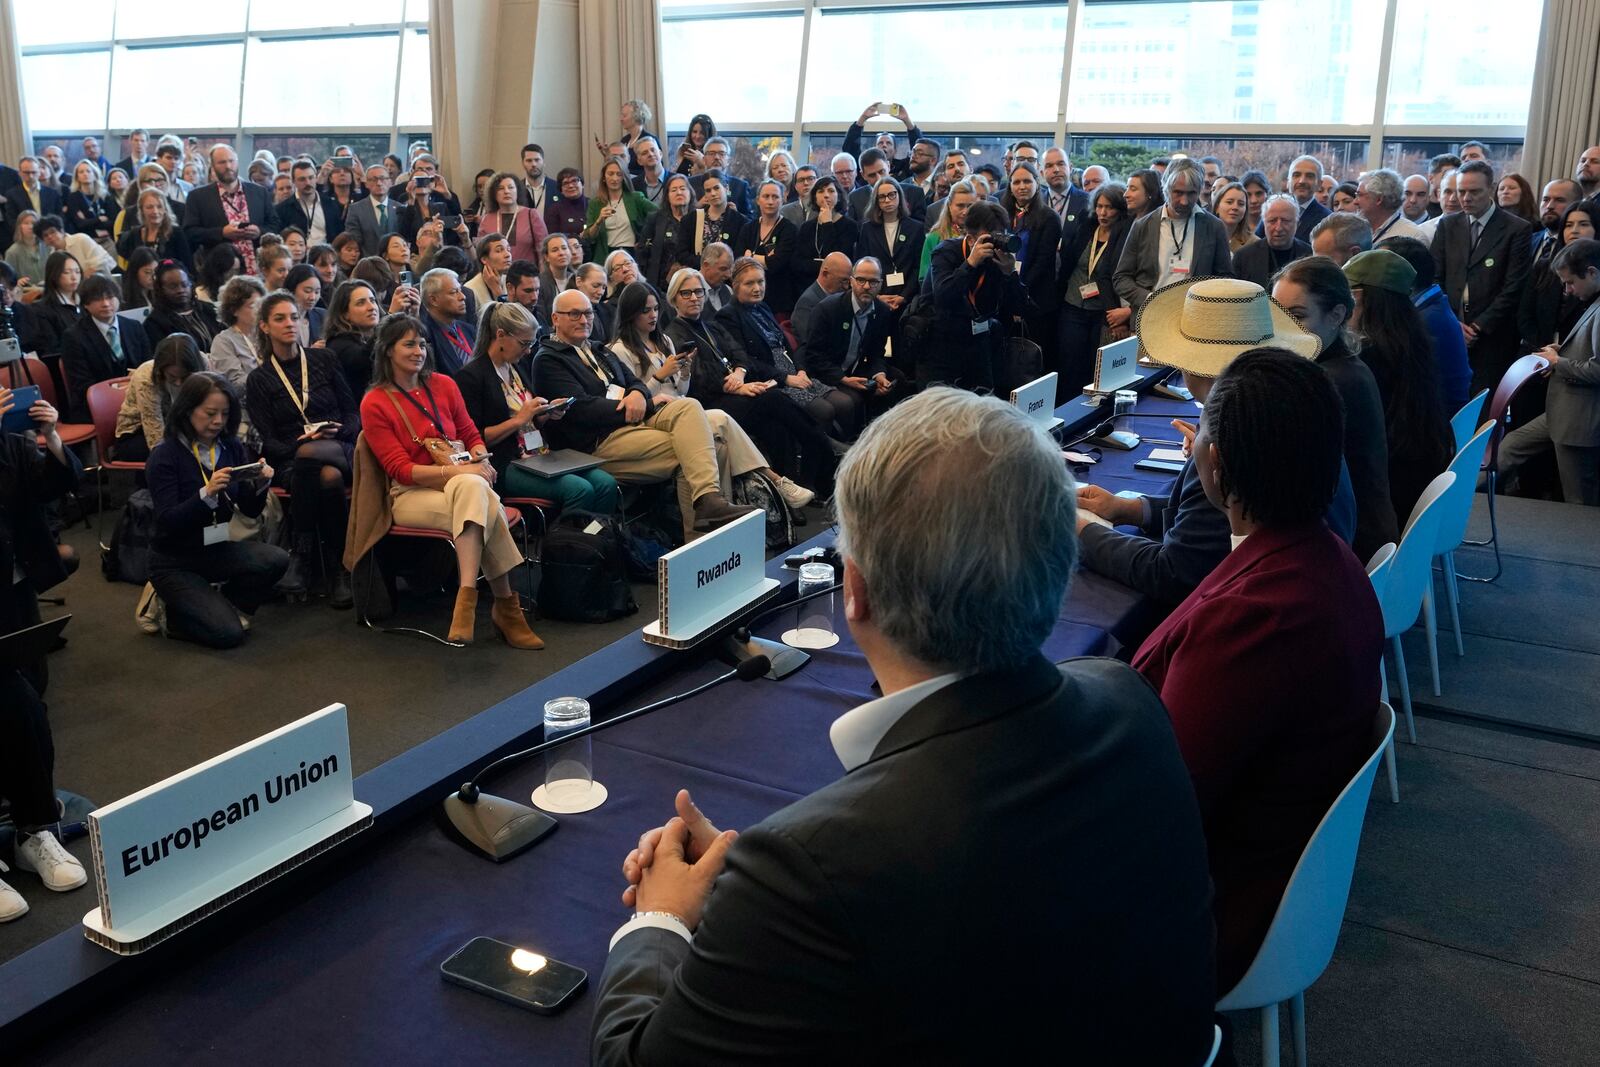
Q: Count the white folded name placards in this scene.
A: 4